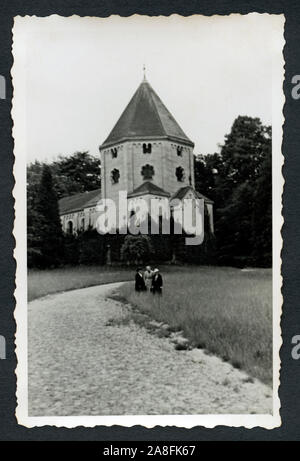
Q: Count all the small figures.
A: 3